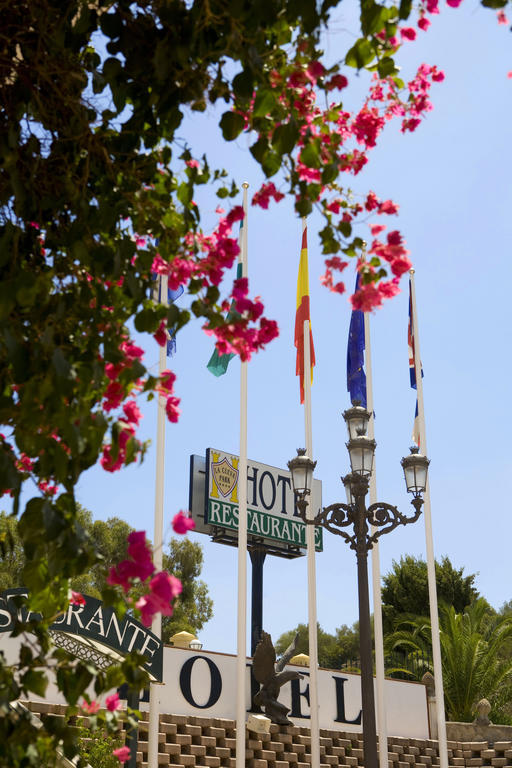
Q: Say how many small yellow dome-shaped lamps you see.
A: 2